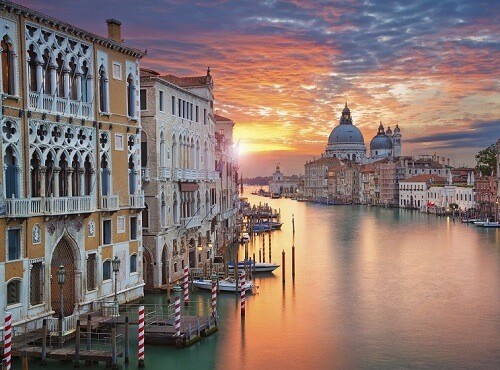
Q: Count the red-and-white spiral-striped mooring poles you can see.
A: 6